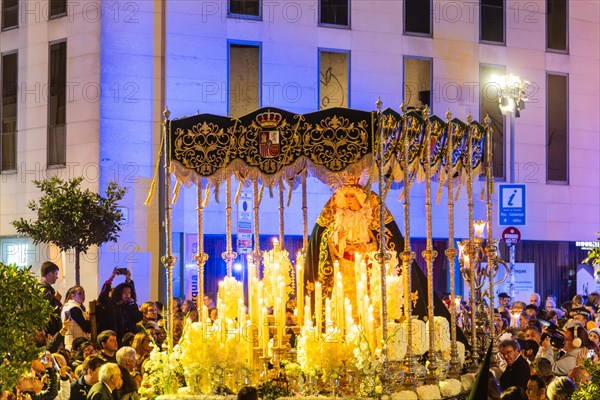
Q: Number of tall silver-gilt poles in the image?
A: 12